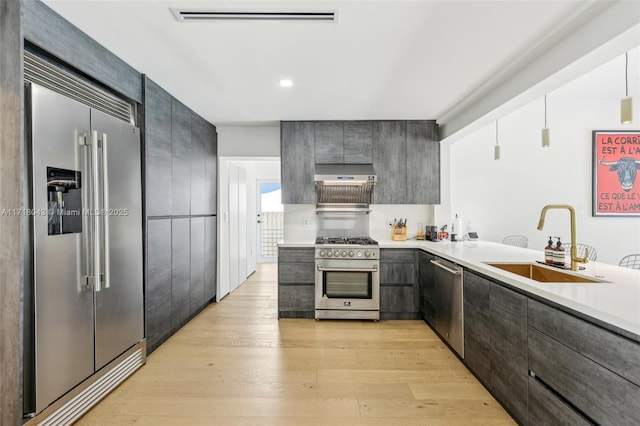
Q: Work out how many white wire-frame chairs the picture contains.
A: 3